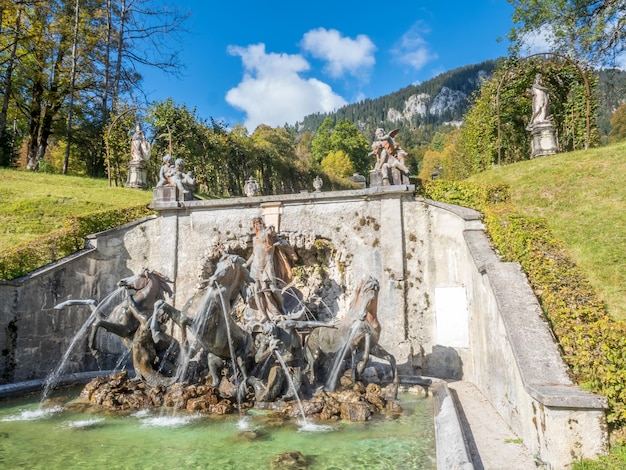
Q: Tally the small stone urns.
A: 2